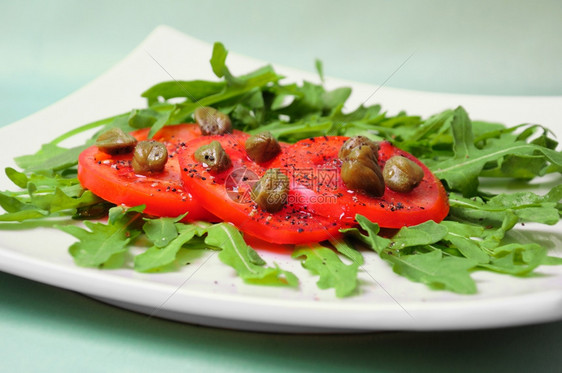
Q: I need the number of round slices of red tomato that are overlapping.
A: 3